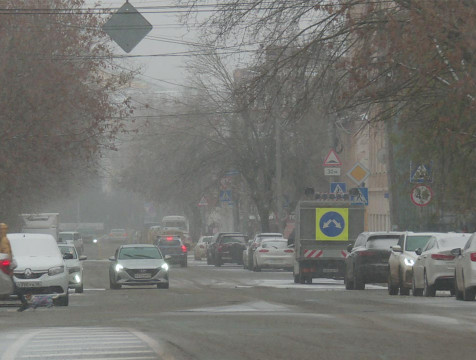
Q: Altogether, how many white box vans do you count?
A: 1